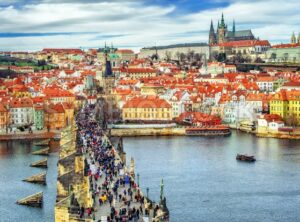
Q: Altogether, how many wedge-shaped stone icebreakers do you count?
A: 5